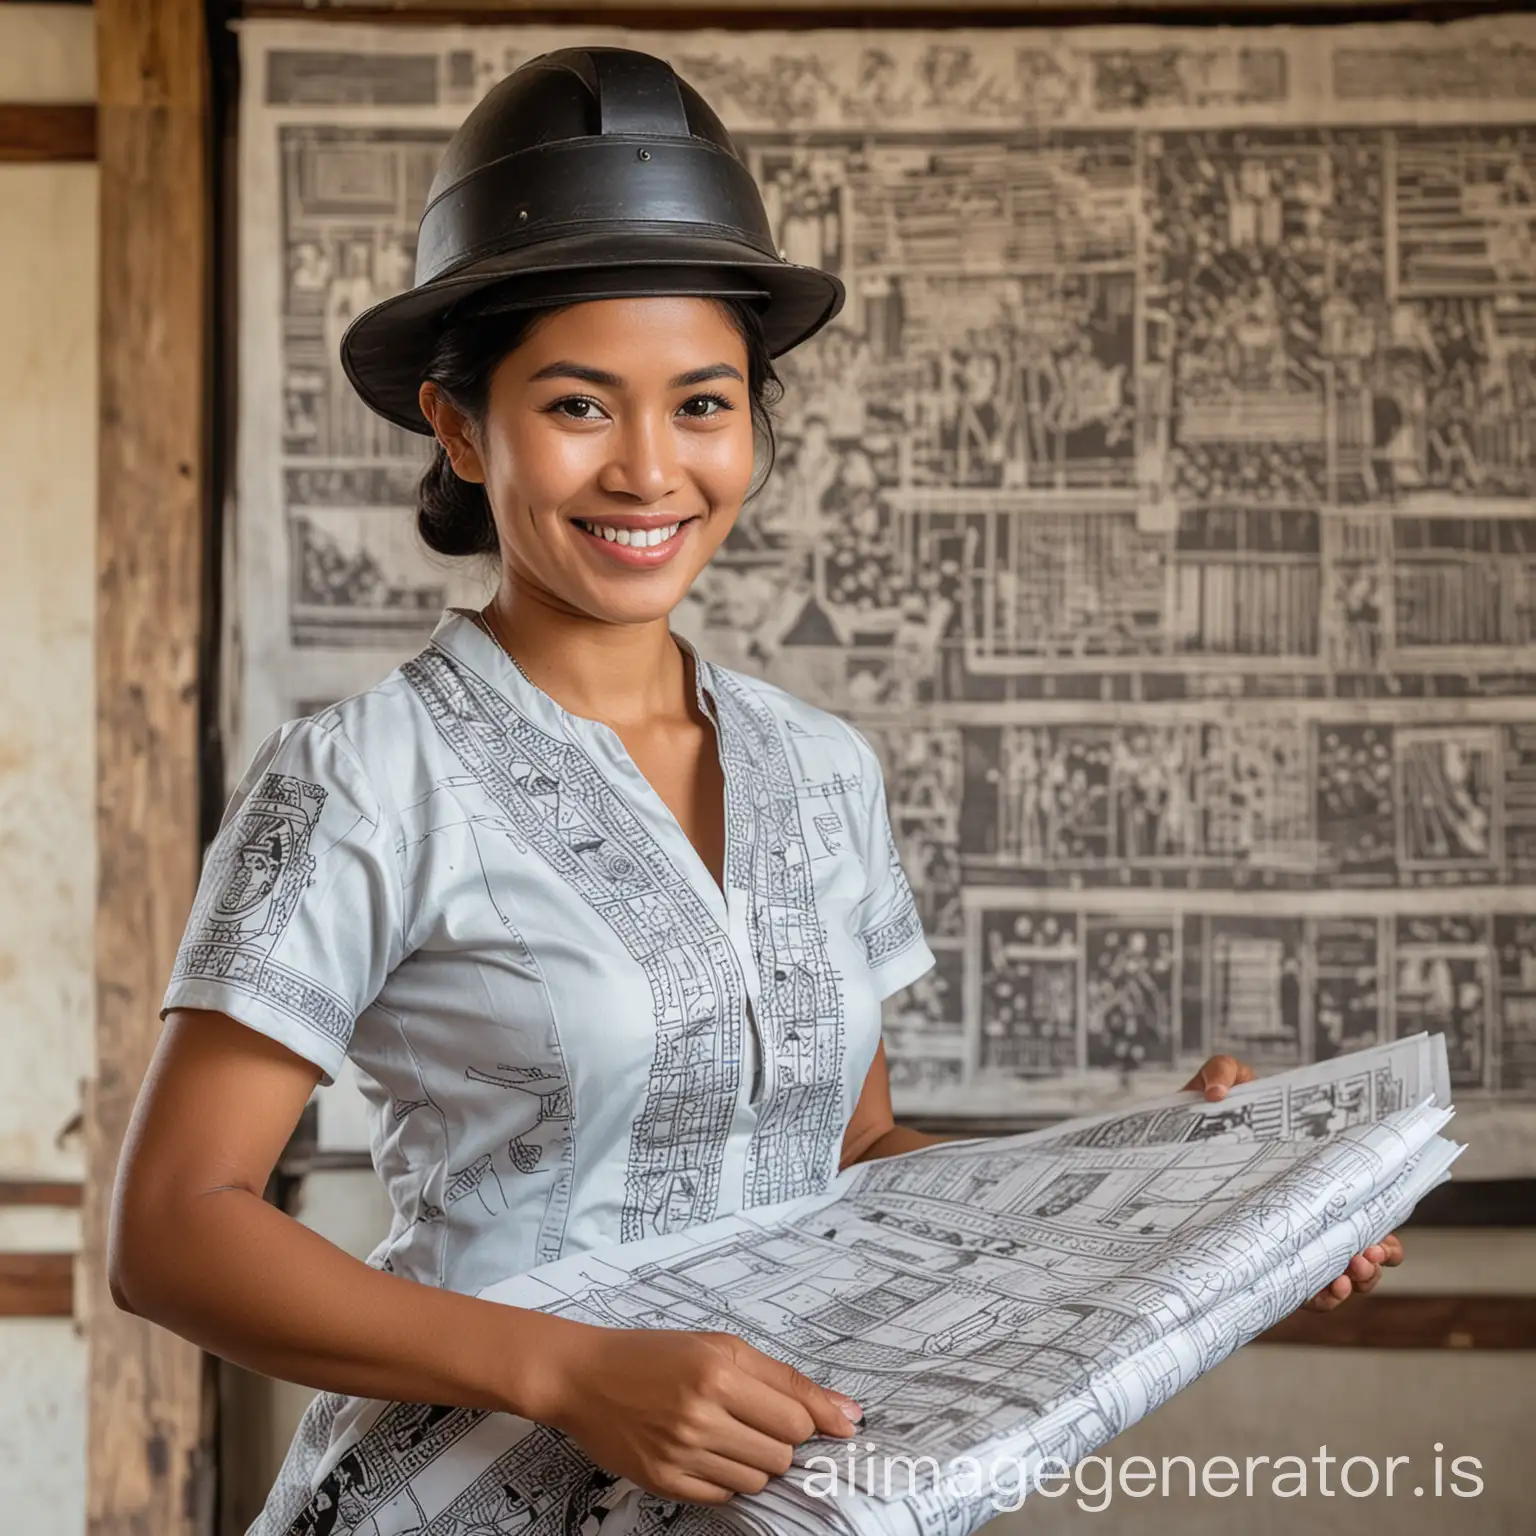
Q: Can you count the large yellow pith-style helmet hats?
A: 0